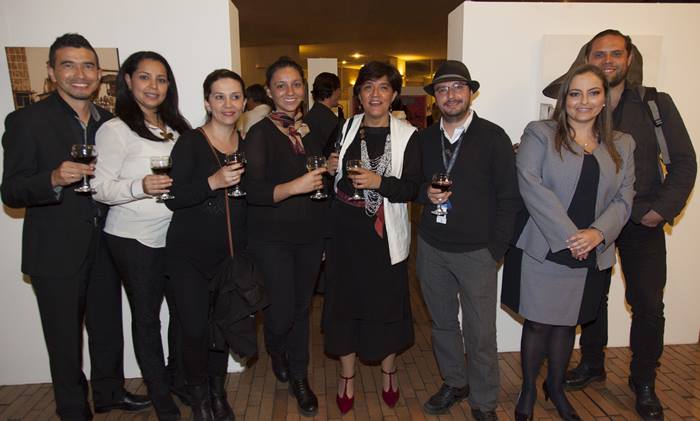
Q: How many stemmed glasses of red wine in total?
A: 4